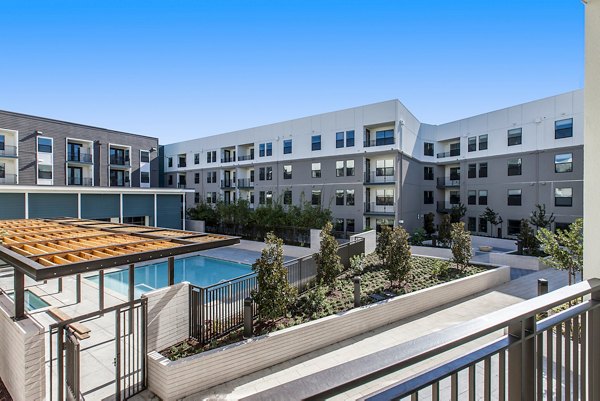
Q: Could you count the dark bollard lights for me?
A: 3